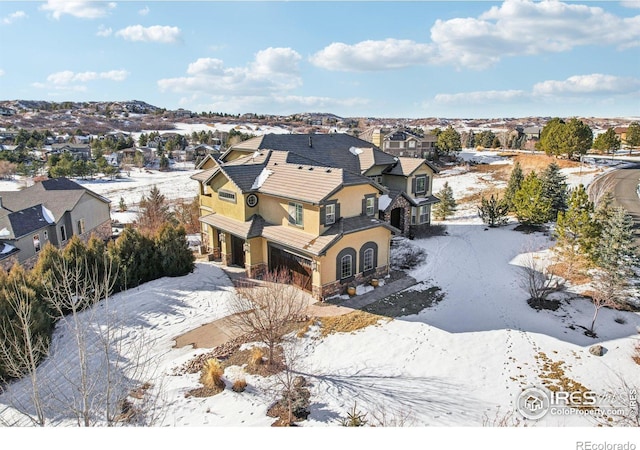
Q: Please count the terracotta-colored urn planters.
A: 2